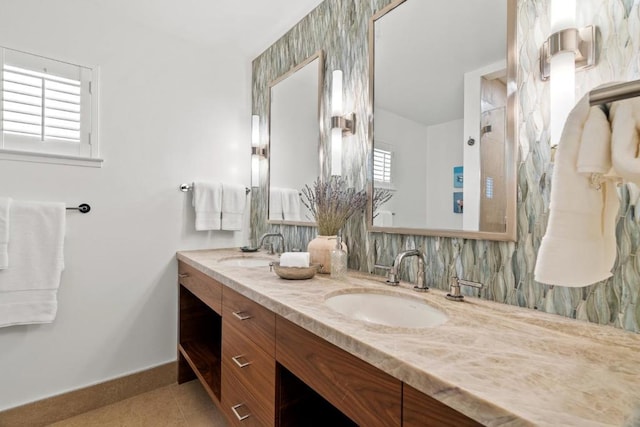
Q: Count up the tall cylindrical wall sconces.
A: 3